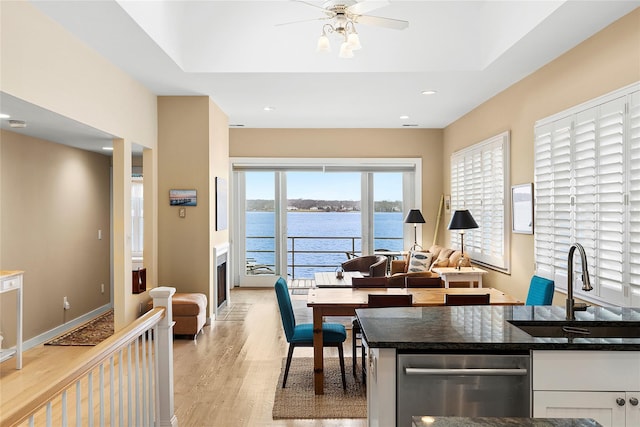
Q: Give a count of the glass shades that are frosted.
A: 3